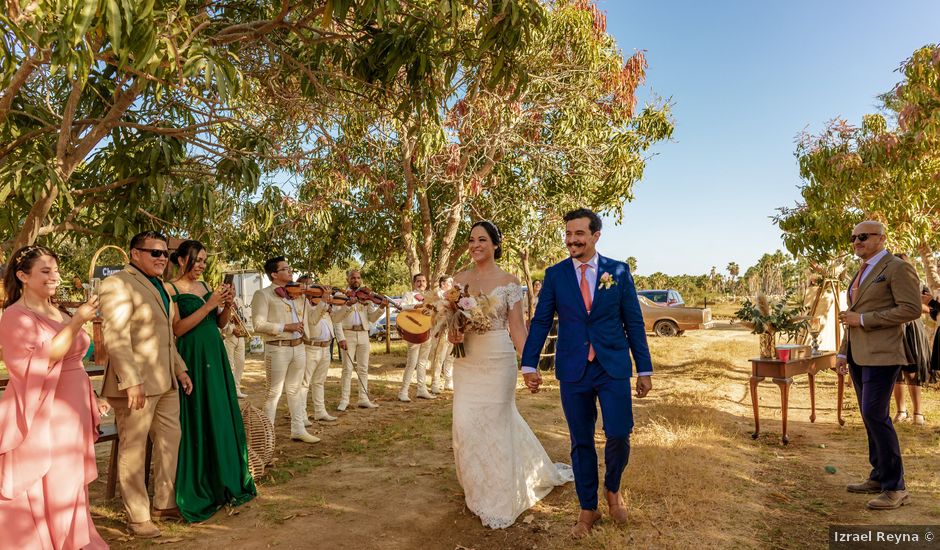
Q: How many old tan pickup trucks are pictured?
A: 1